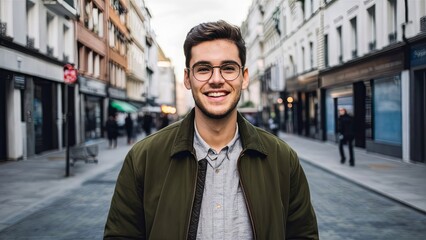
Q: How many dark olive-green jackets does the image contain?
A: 1